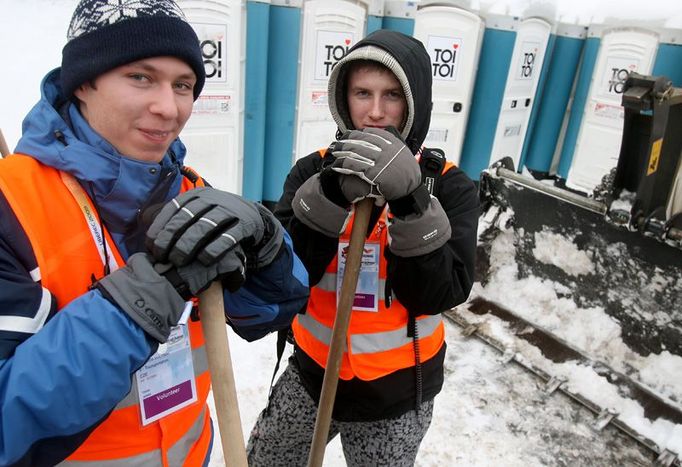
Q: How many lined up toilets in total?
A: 5